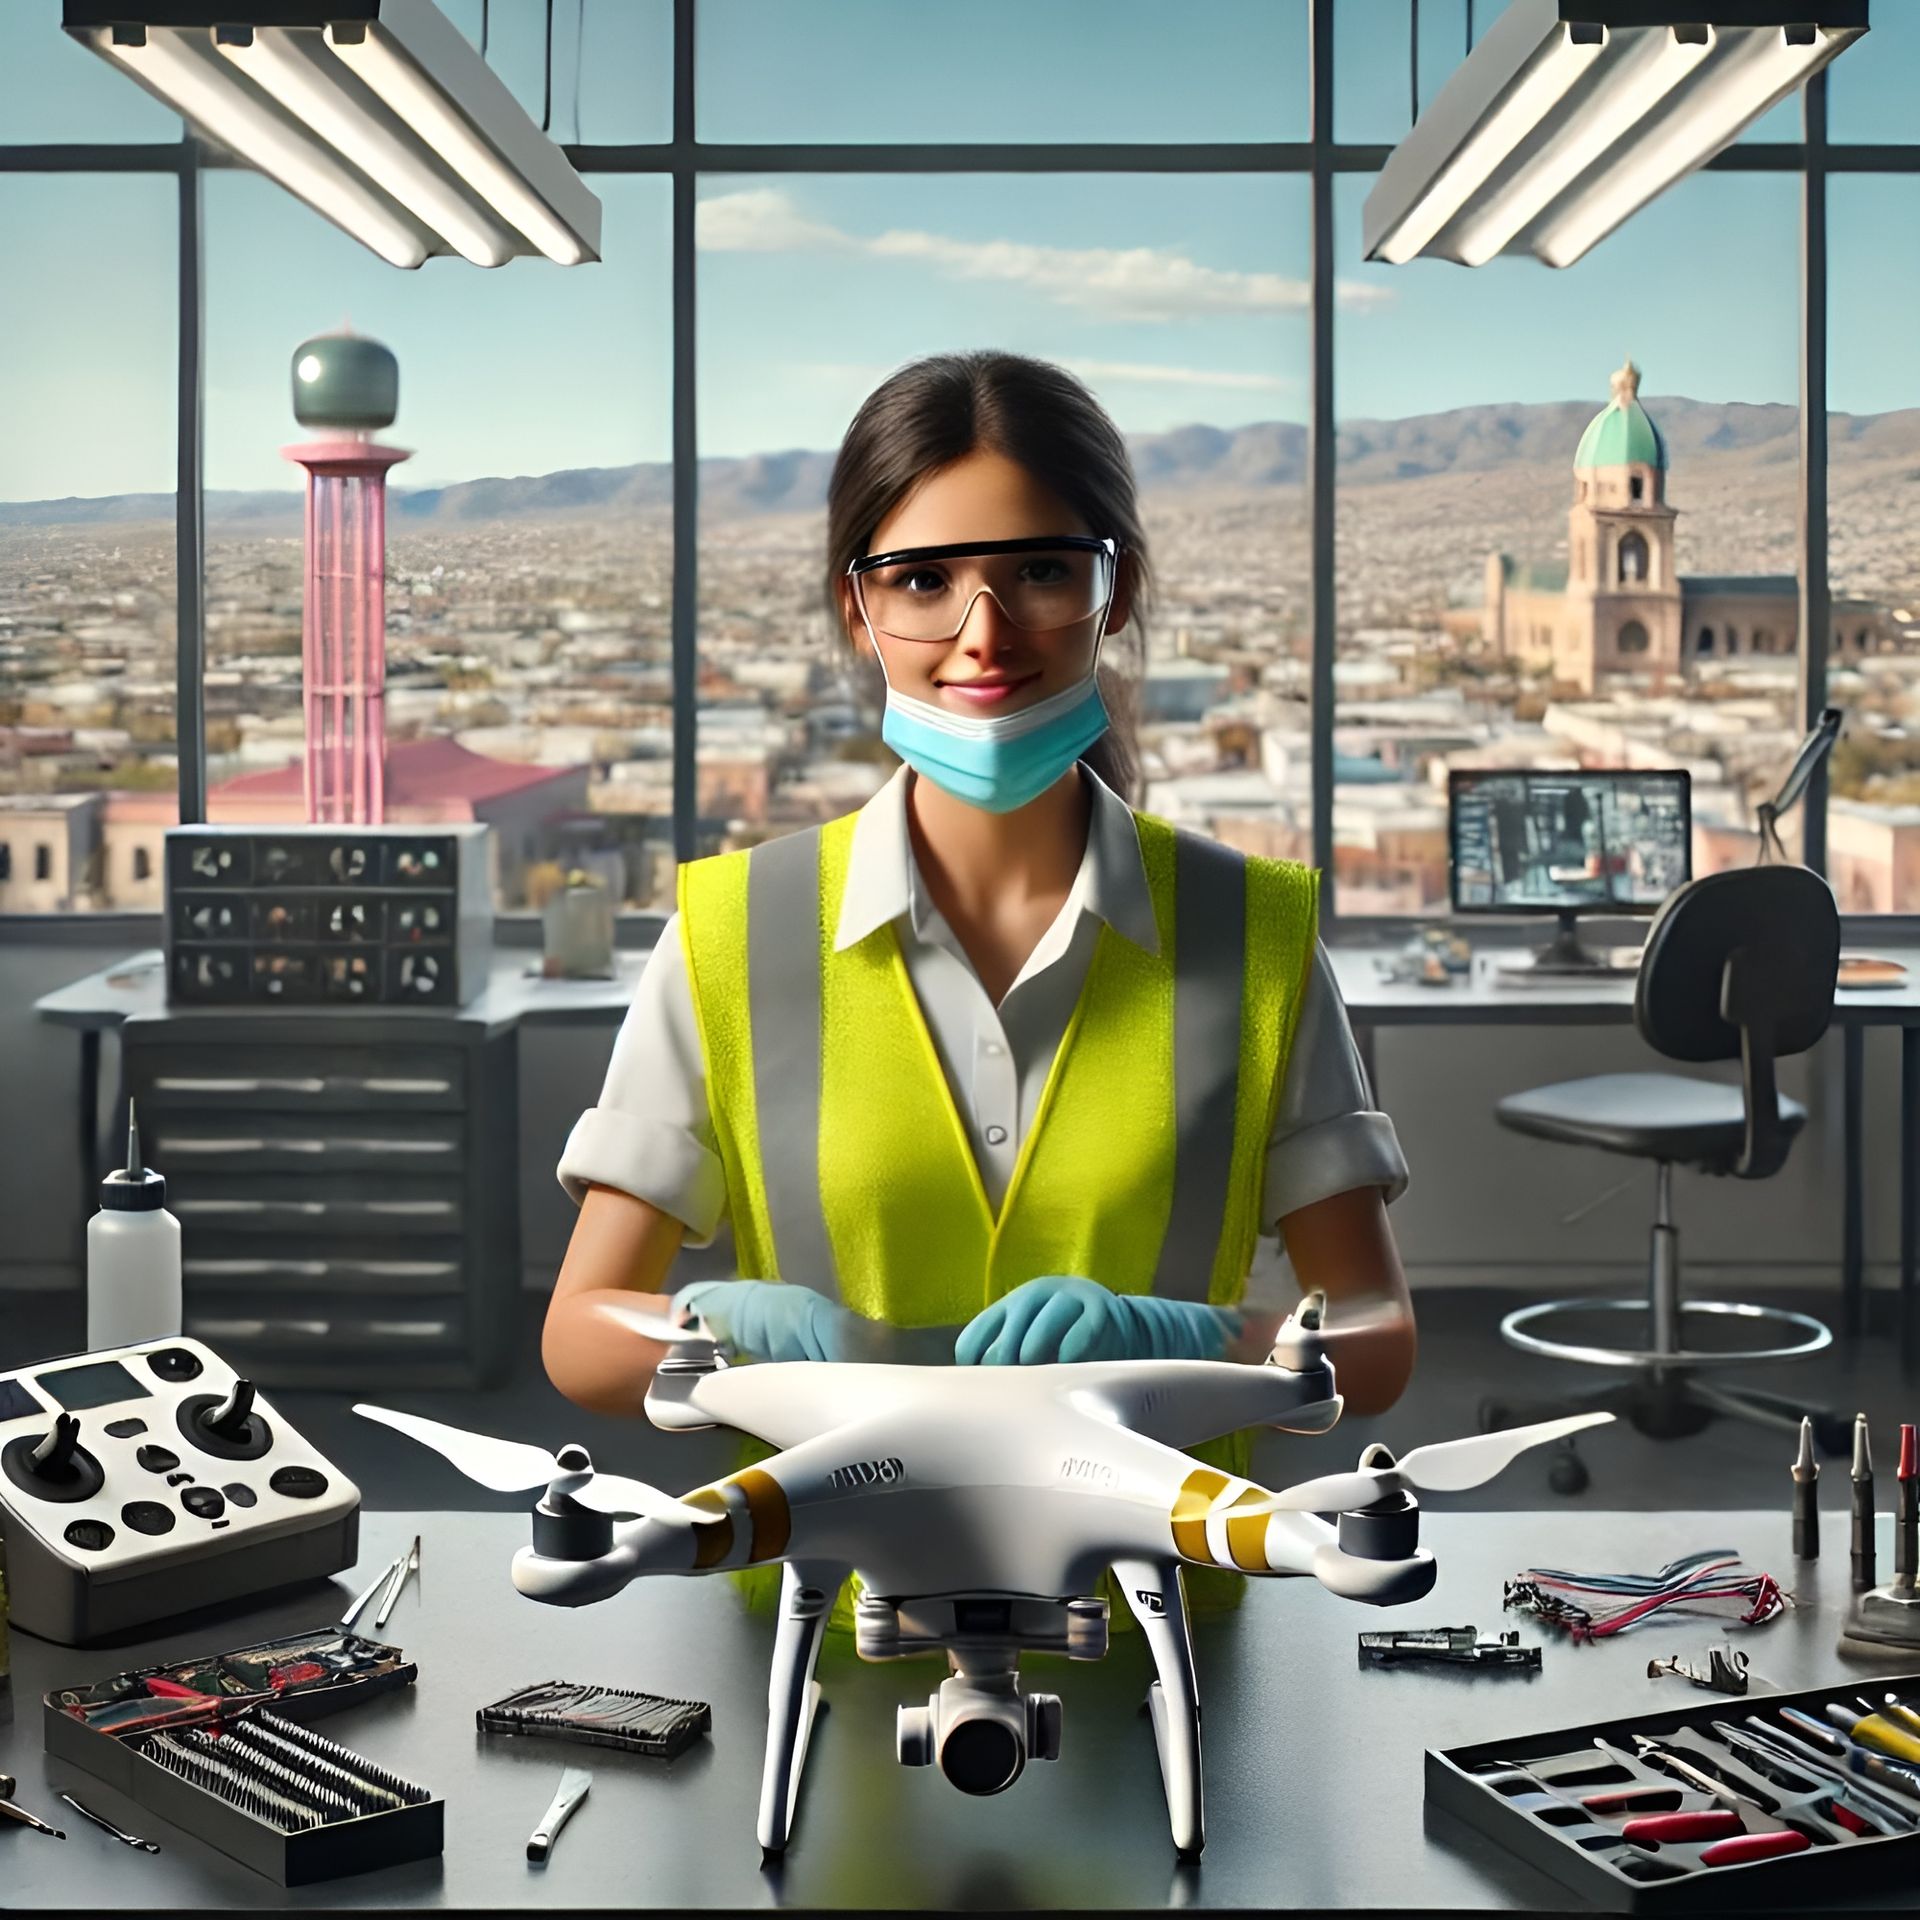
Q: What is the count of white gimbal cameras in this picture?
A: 1